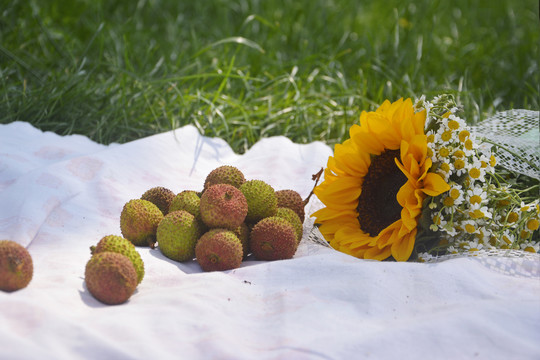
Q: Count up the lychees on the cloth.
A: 15